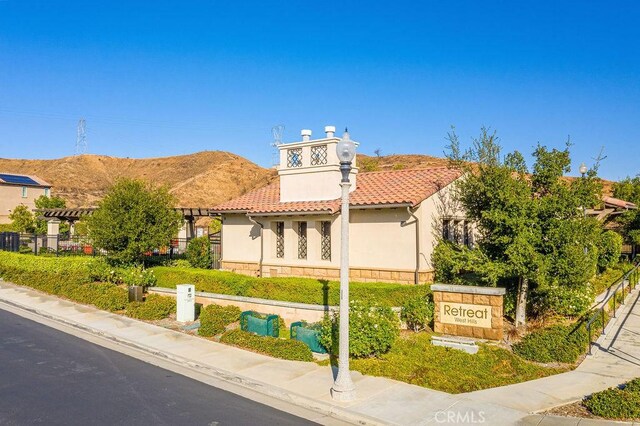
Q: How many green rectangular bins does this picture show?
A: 2